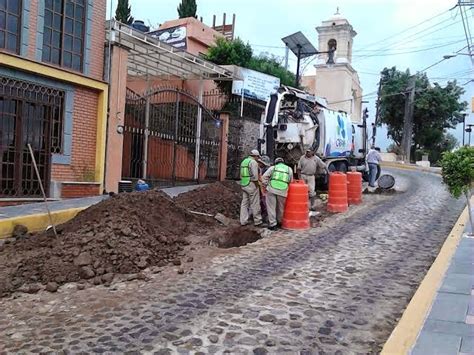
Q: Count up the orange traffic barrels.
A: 3